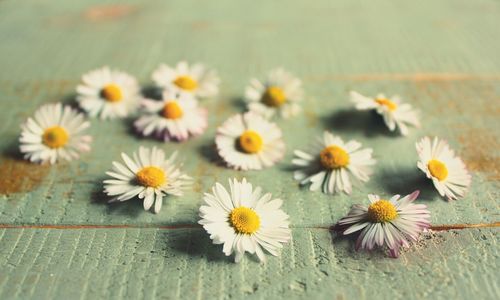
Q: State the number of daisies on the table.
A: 12